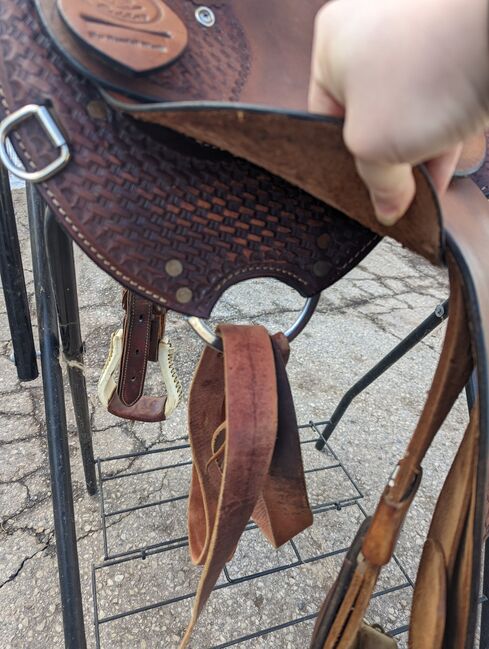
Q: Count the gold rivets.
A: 5